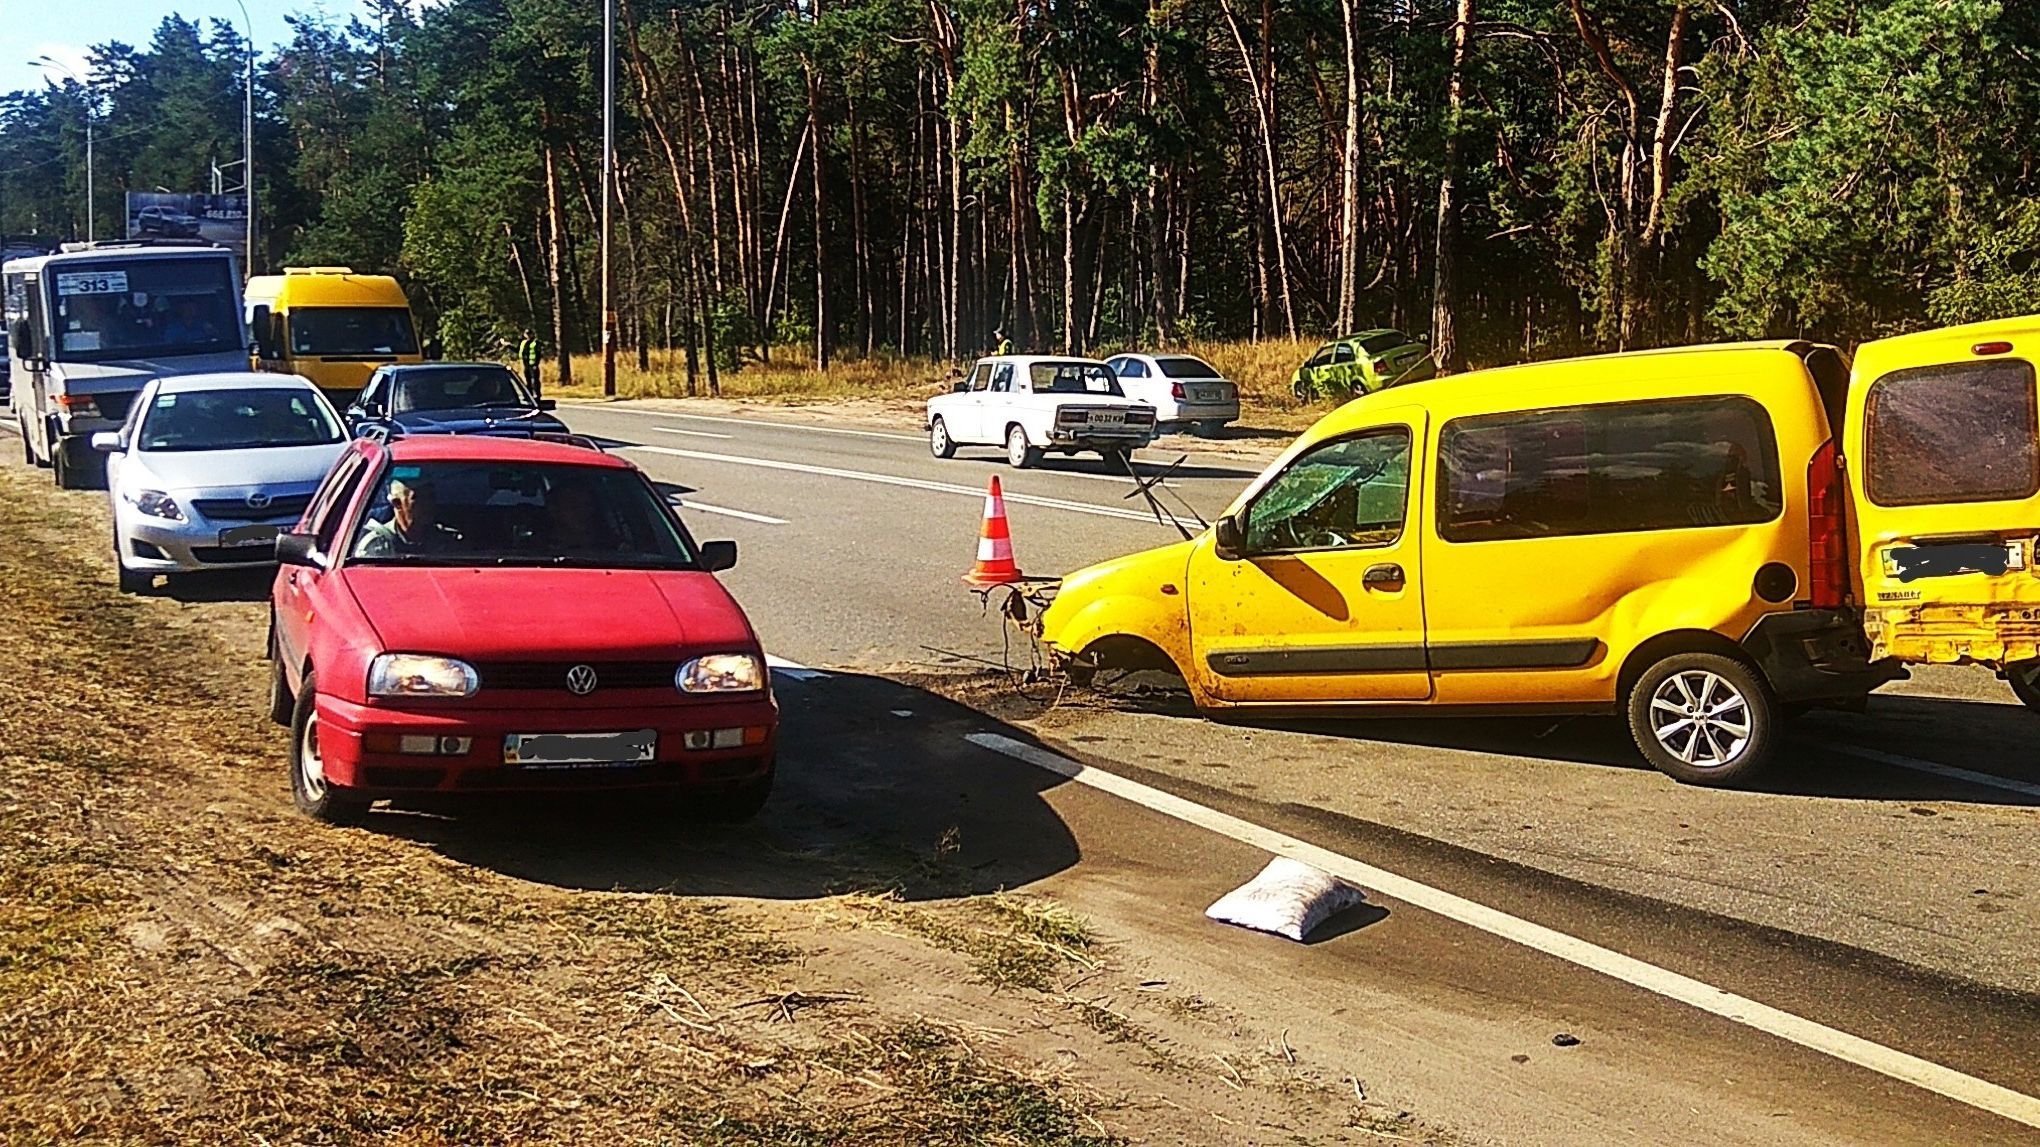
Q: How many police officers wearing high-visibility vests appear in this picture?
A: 2